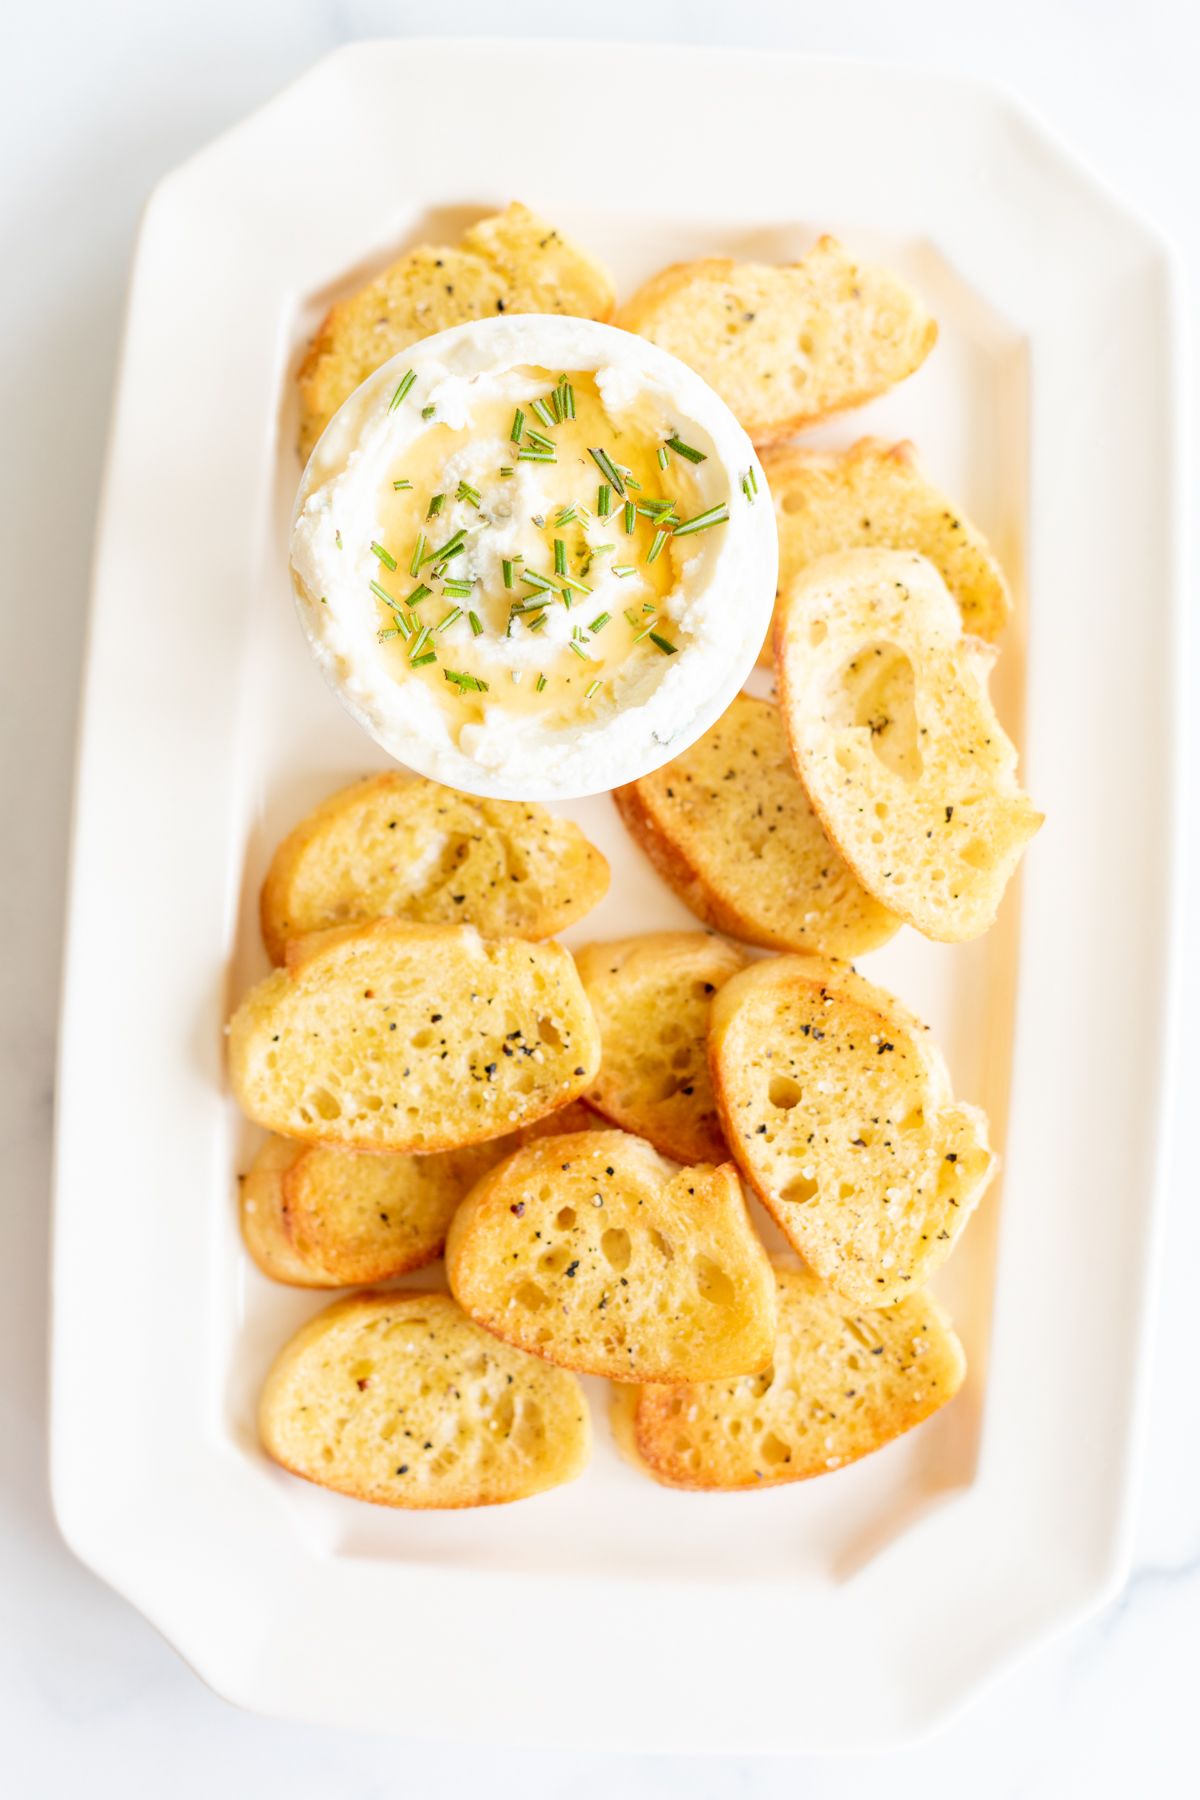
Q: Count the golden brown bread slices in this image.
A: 13